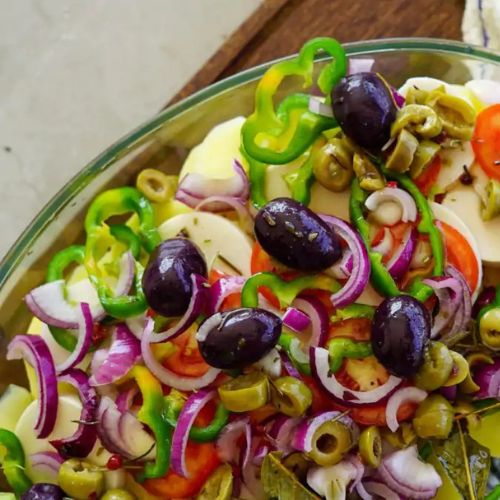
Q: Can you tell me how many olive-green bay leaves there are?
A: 2